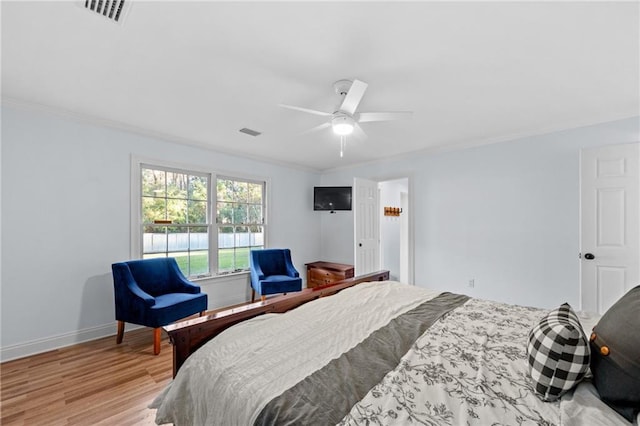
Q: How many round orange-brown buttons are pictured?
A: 2